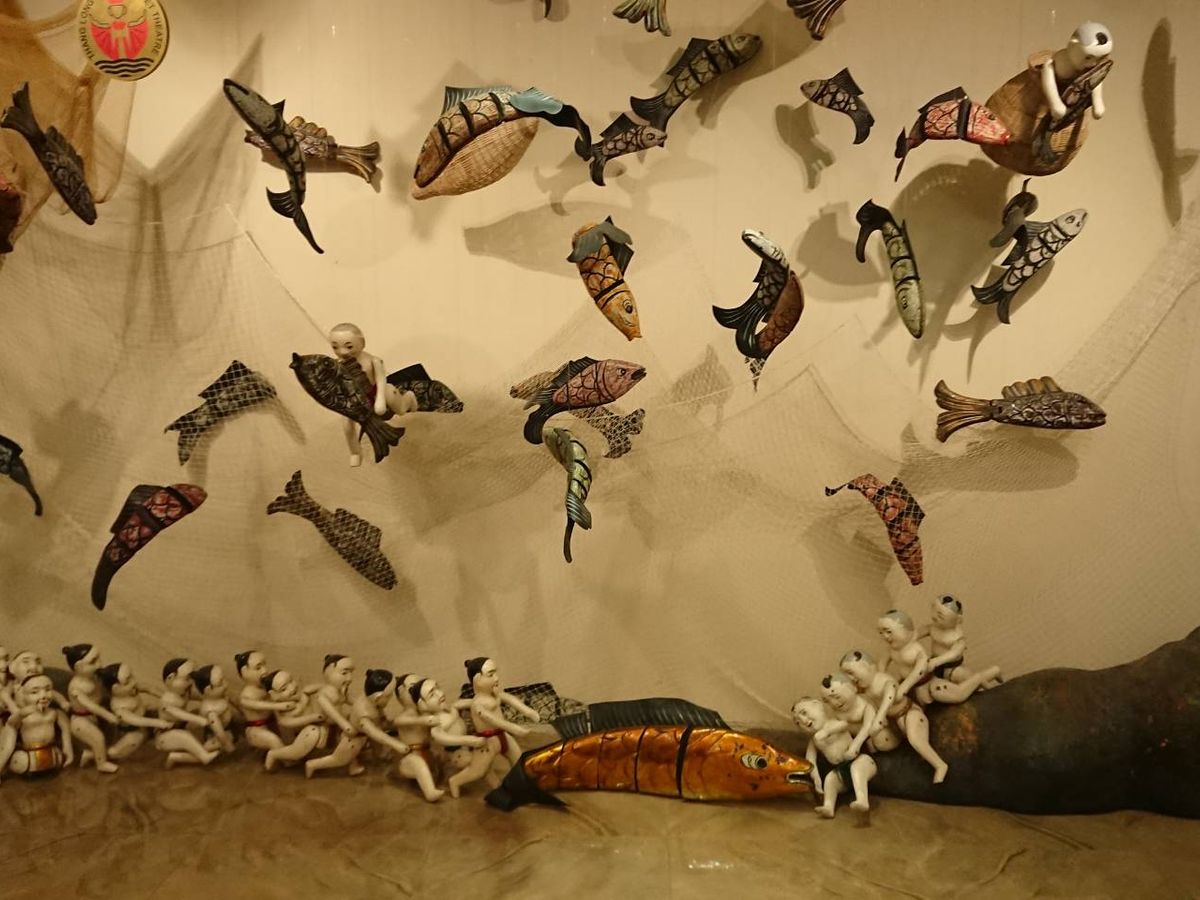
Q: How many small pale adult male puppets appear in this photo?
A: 14